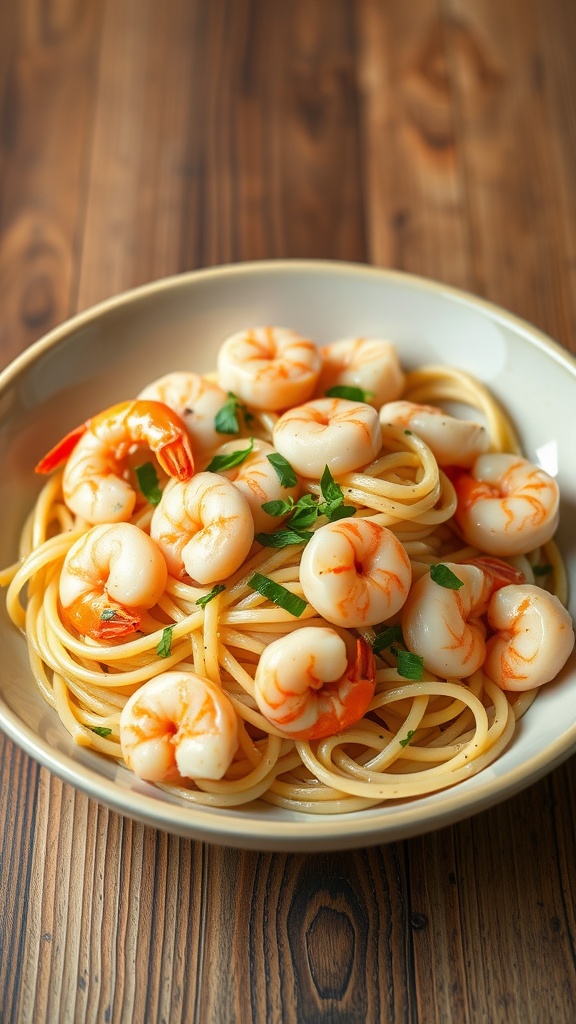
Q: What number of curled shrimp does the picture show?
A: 15